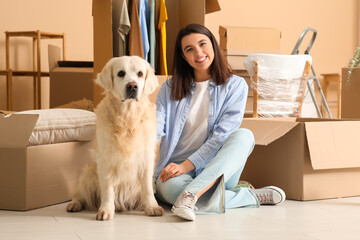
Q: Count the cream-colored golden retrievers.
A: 1